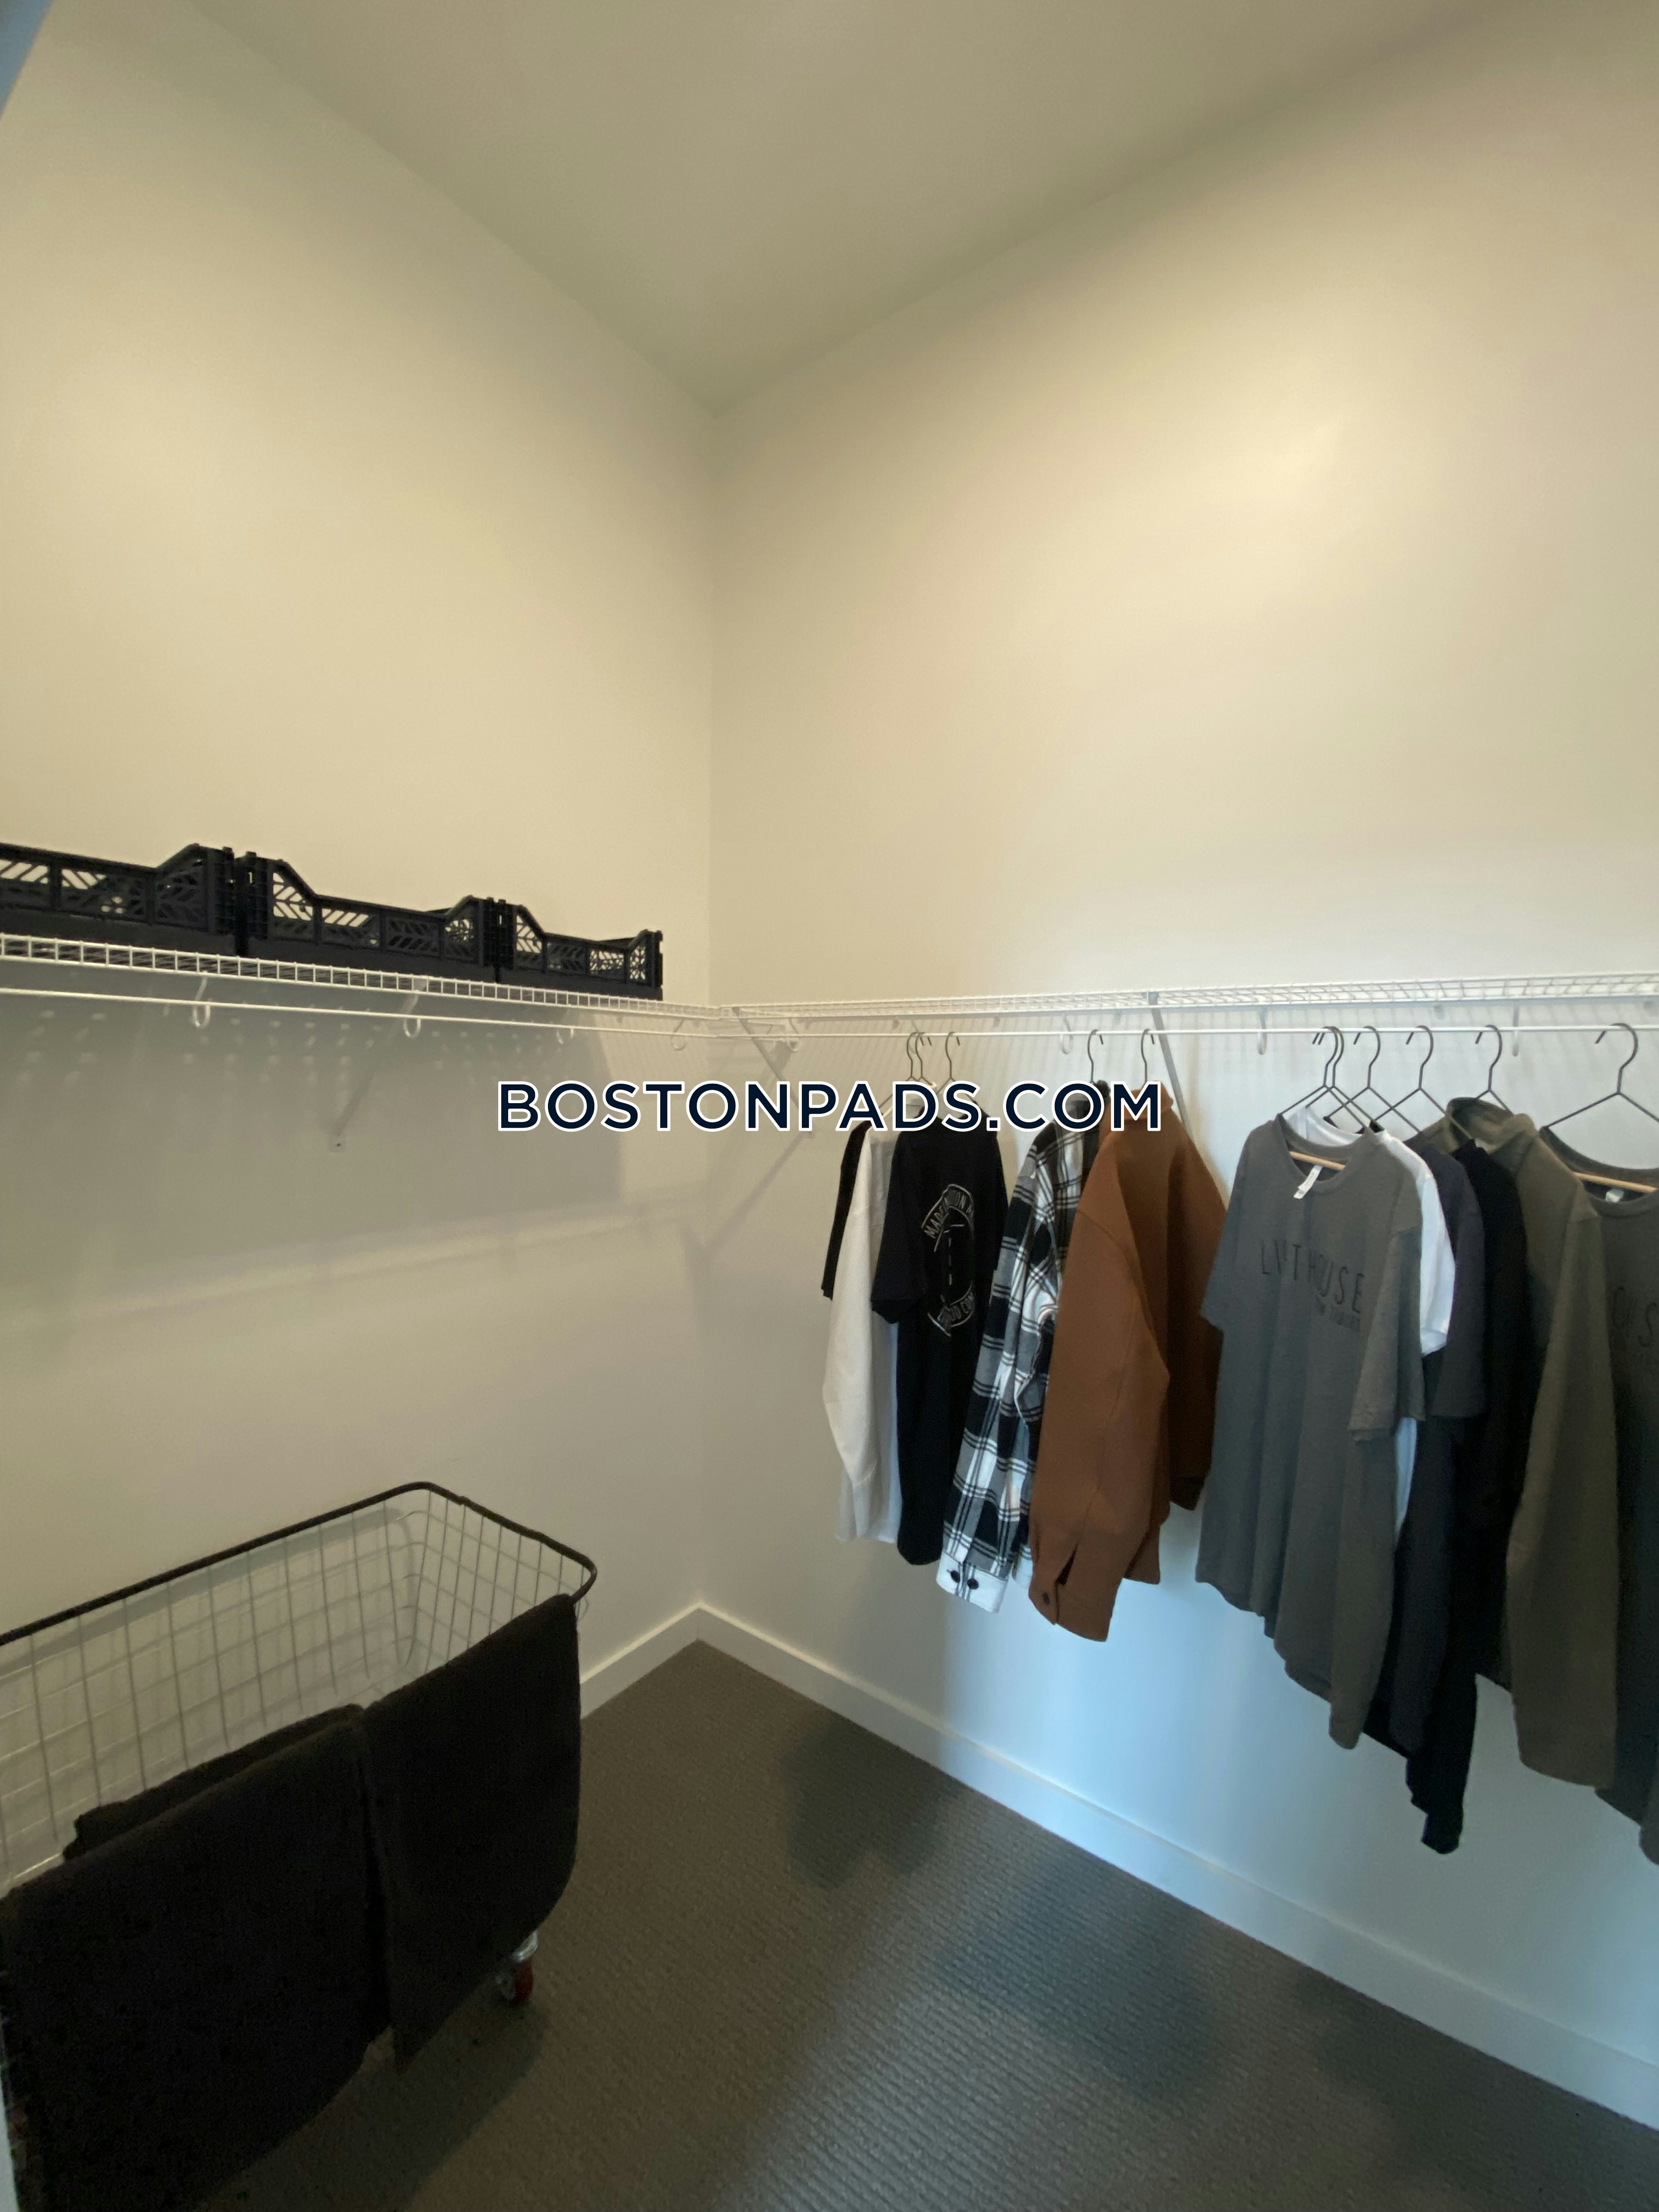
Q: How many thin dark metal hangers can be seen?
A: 11